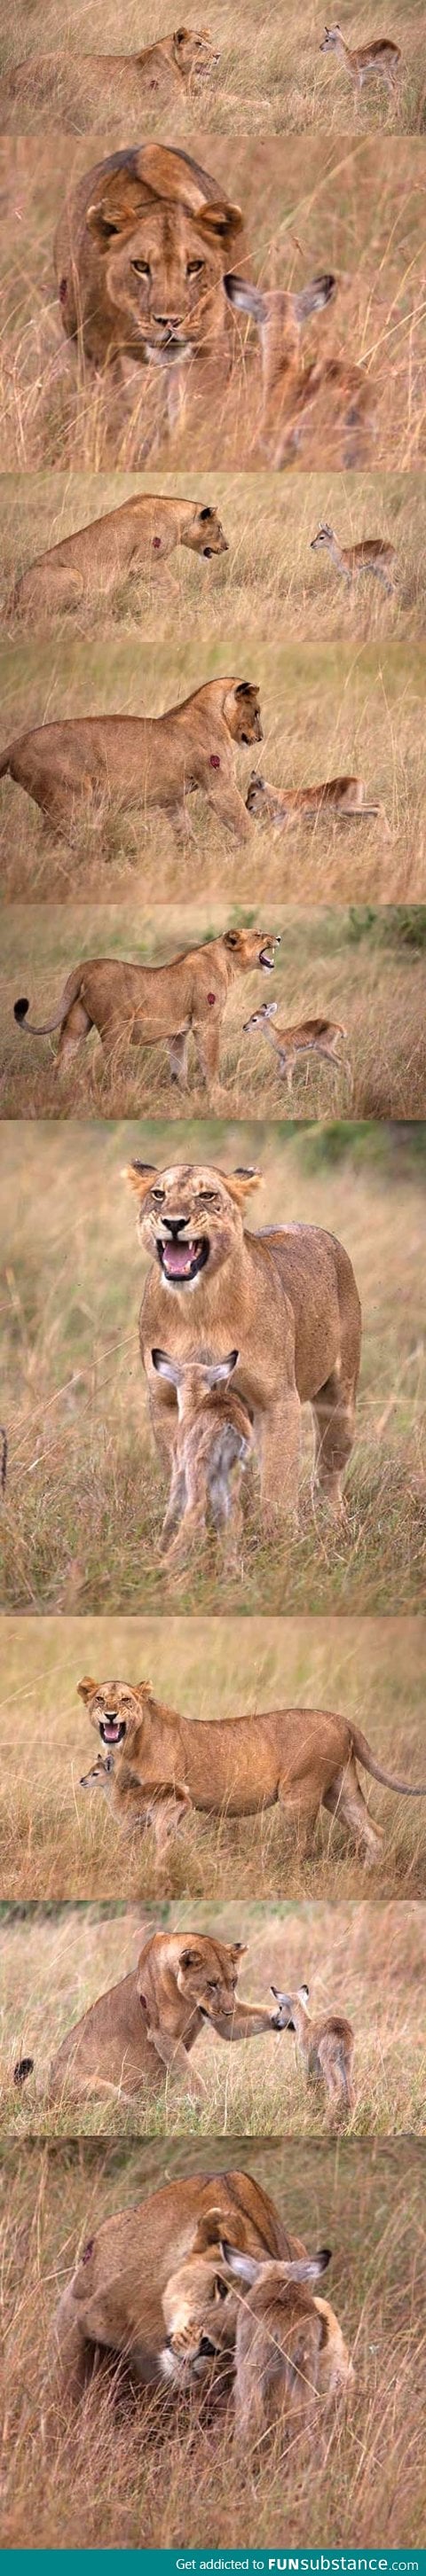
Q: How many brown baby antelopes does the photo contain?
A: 9